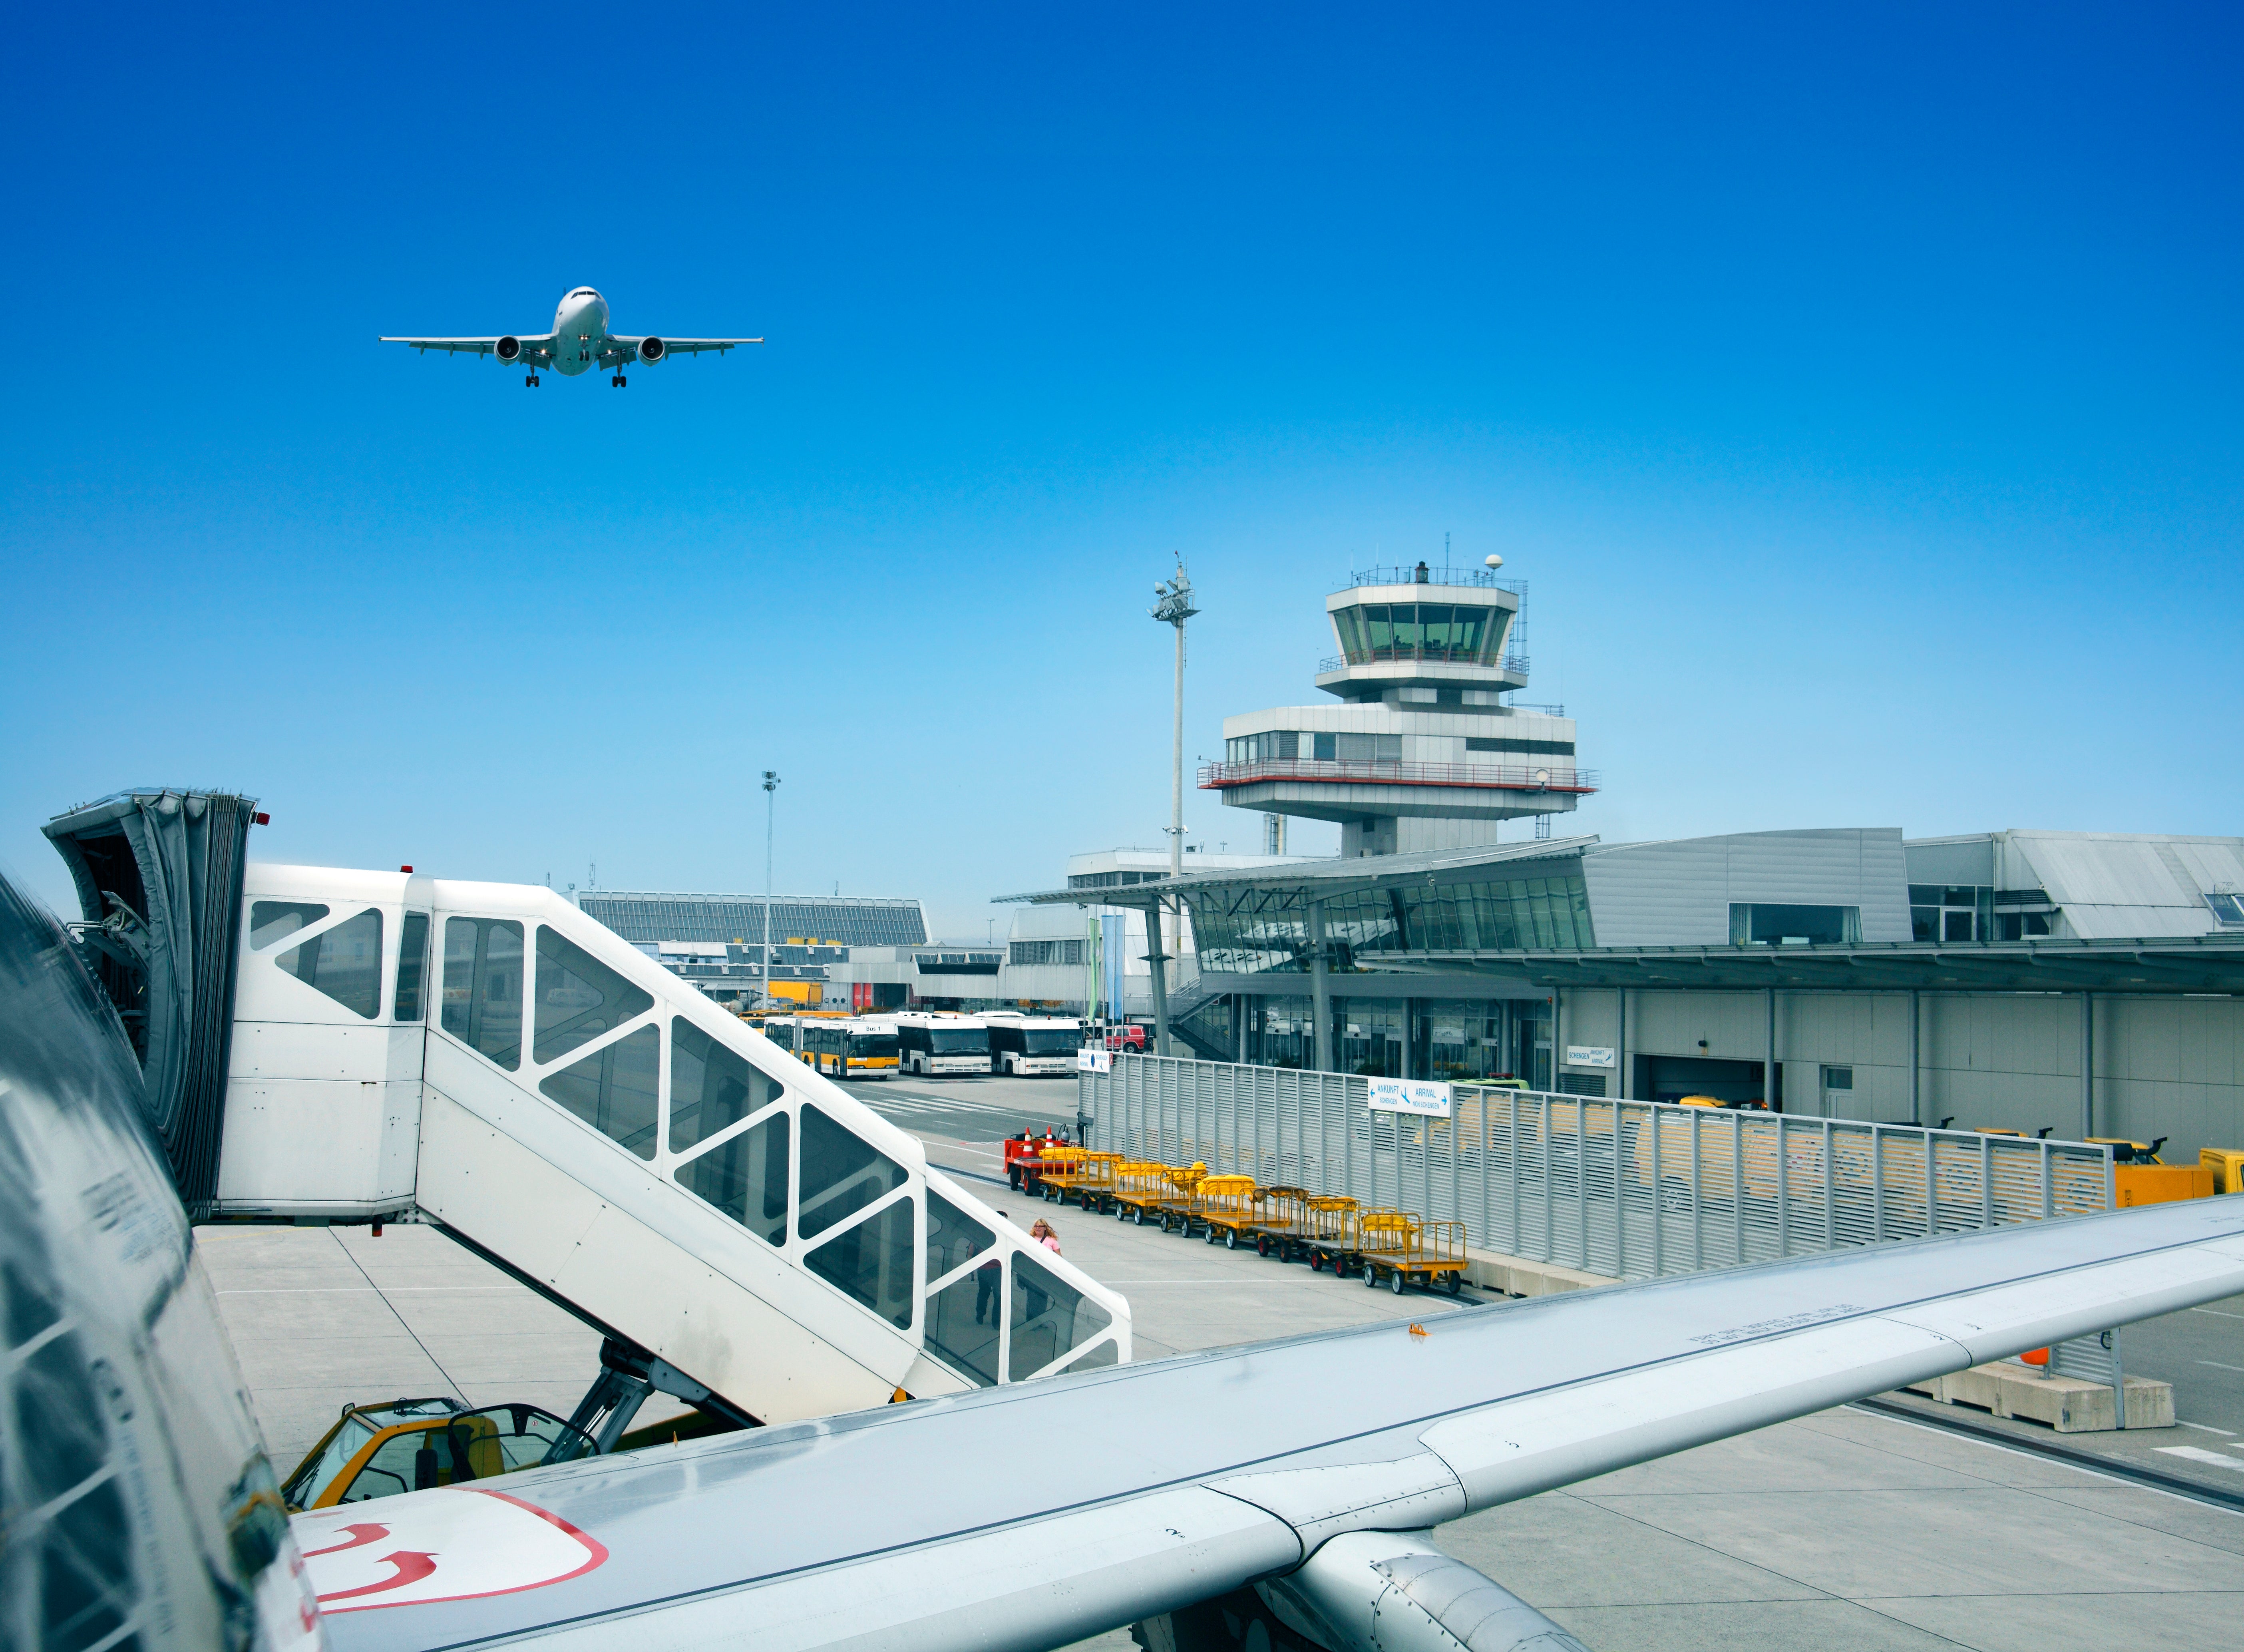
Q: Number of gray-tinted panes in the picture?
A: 14